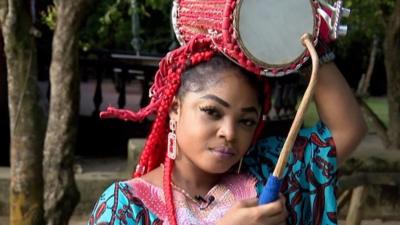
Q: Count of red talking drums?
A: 1